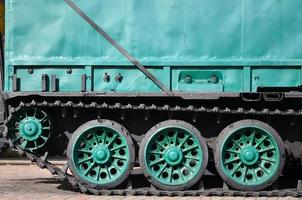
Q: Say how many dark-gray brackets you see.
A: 4